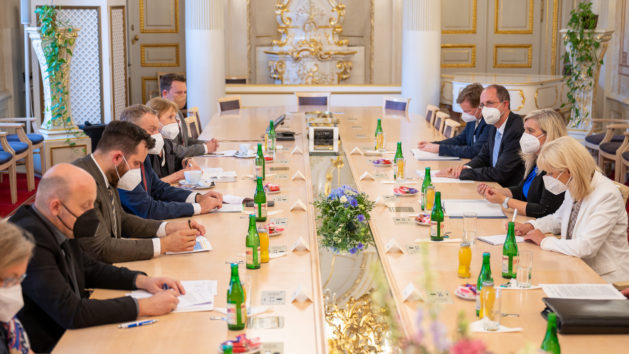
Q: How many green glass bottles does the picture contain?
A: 13